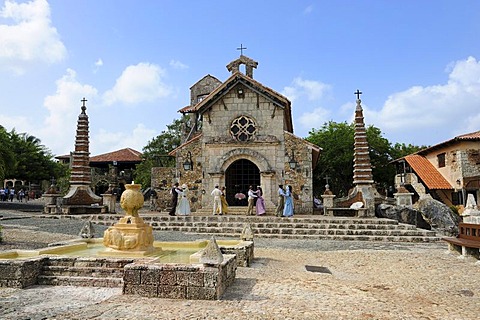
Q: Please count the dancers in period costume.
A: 8